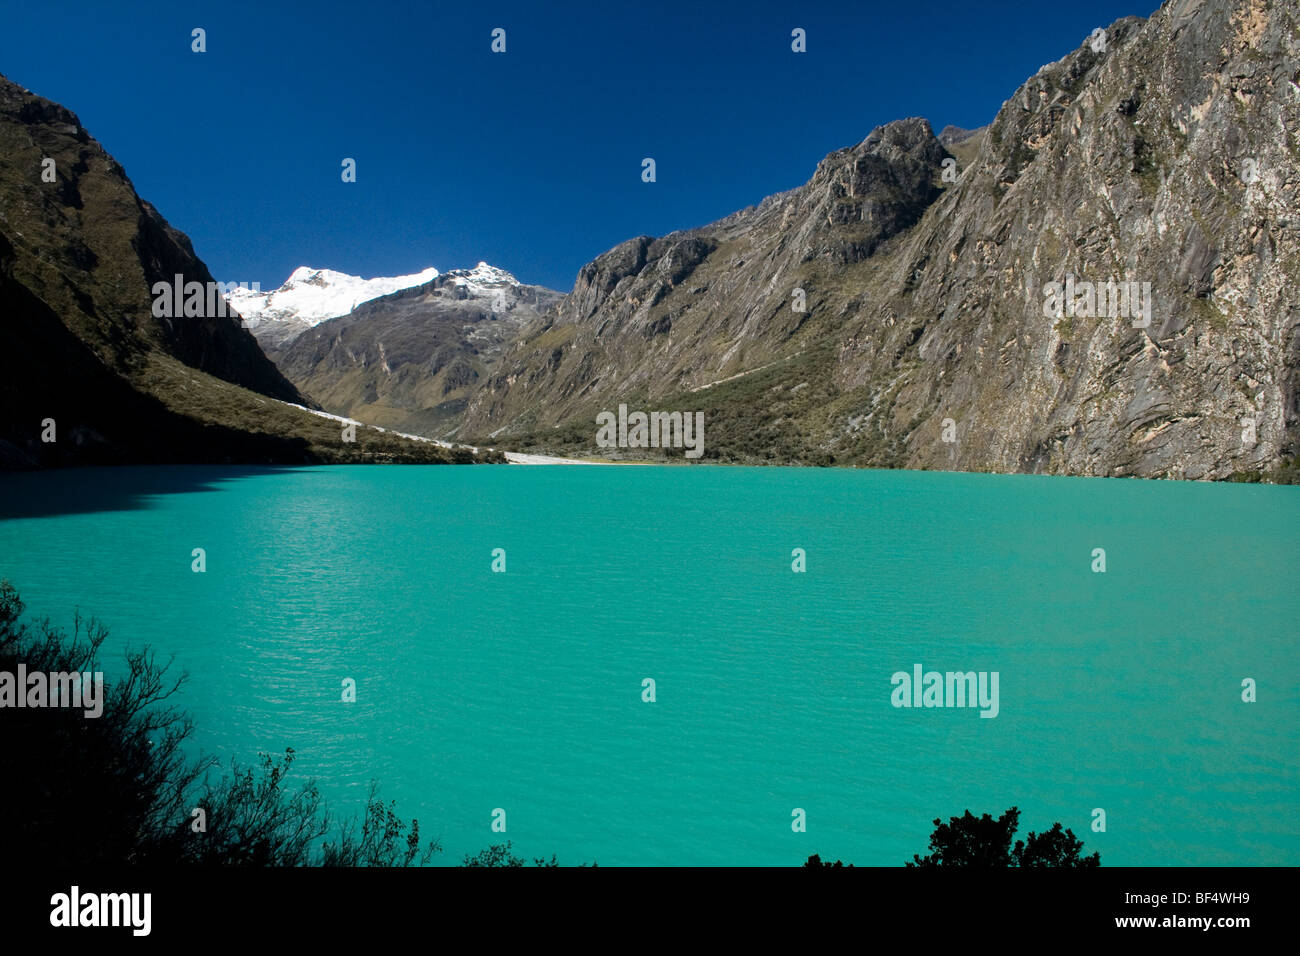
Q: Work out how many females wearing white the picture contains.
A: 0